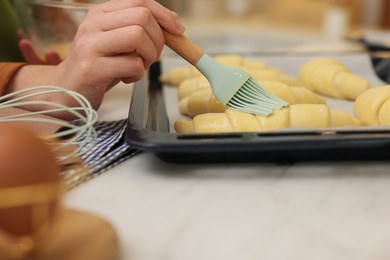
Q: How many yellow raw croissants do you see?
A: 6